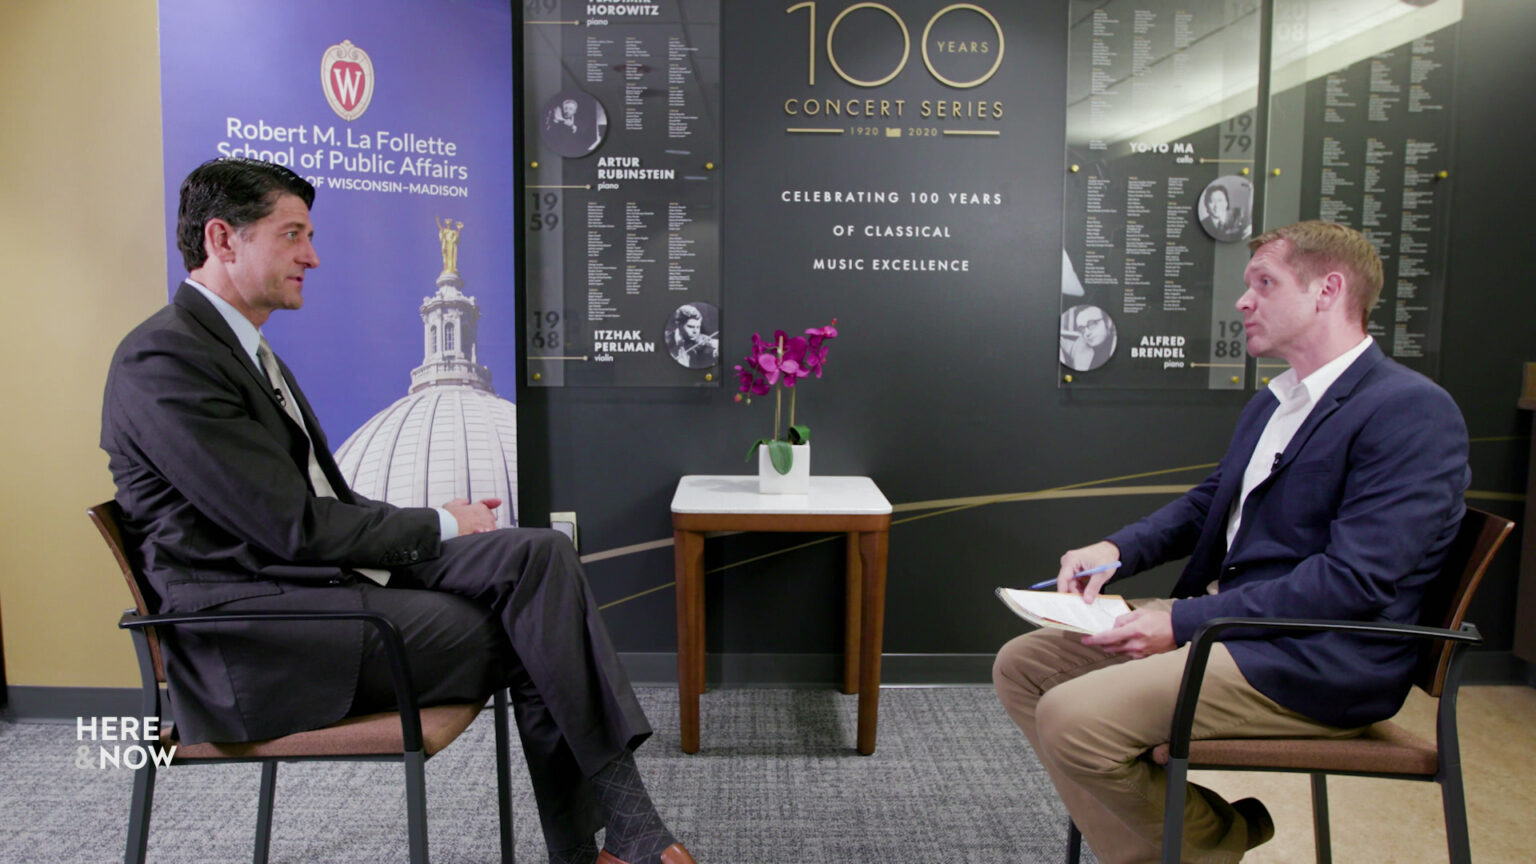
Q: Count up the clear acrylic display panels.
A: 3